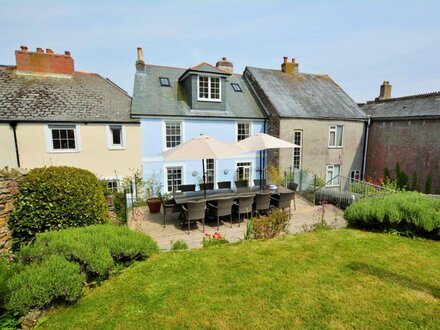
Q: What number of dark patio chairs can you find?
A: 12